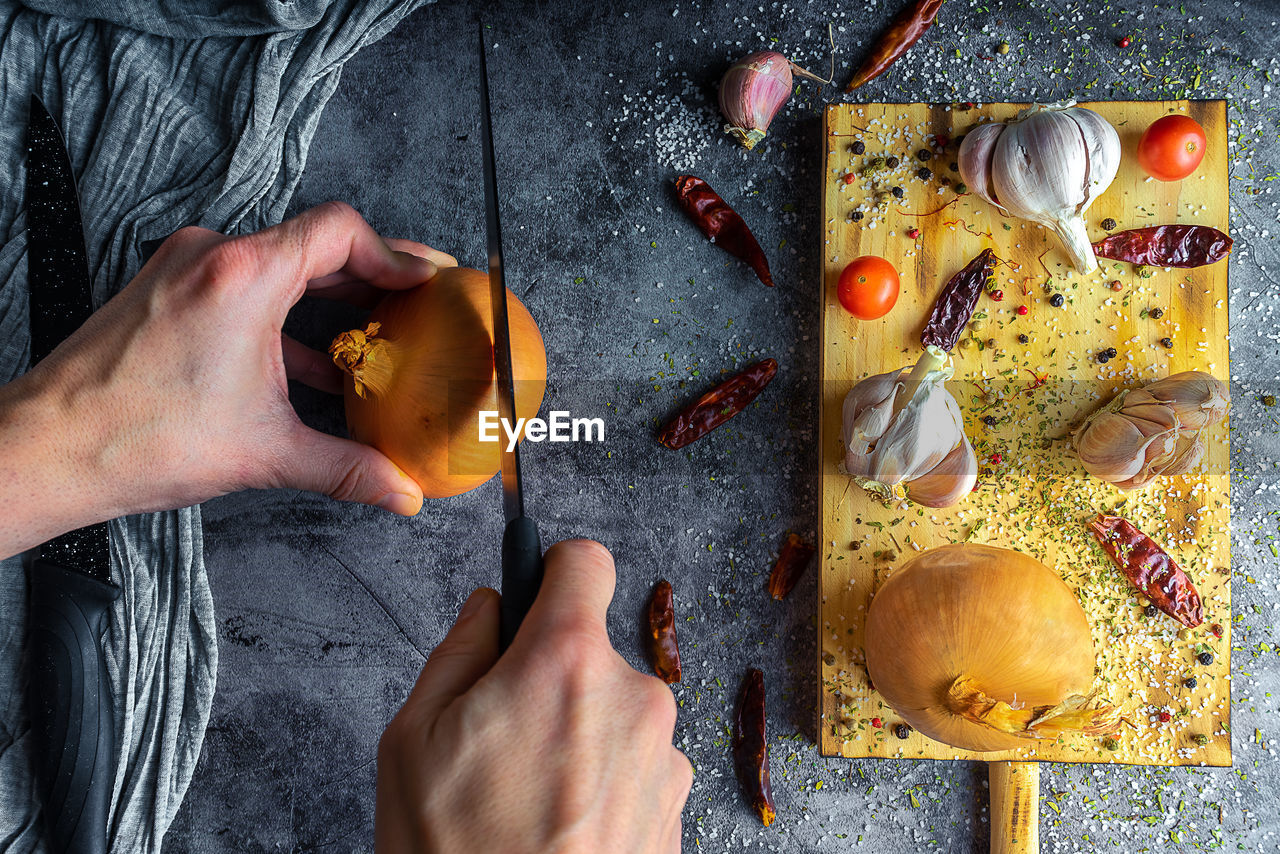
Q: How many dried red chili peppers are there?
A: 9